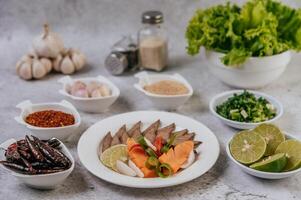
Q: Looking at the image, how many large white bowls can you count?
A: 1